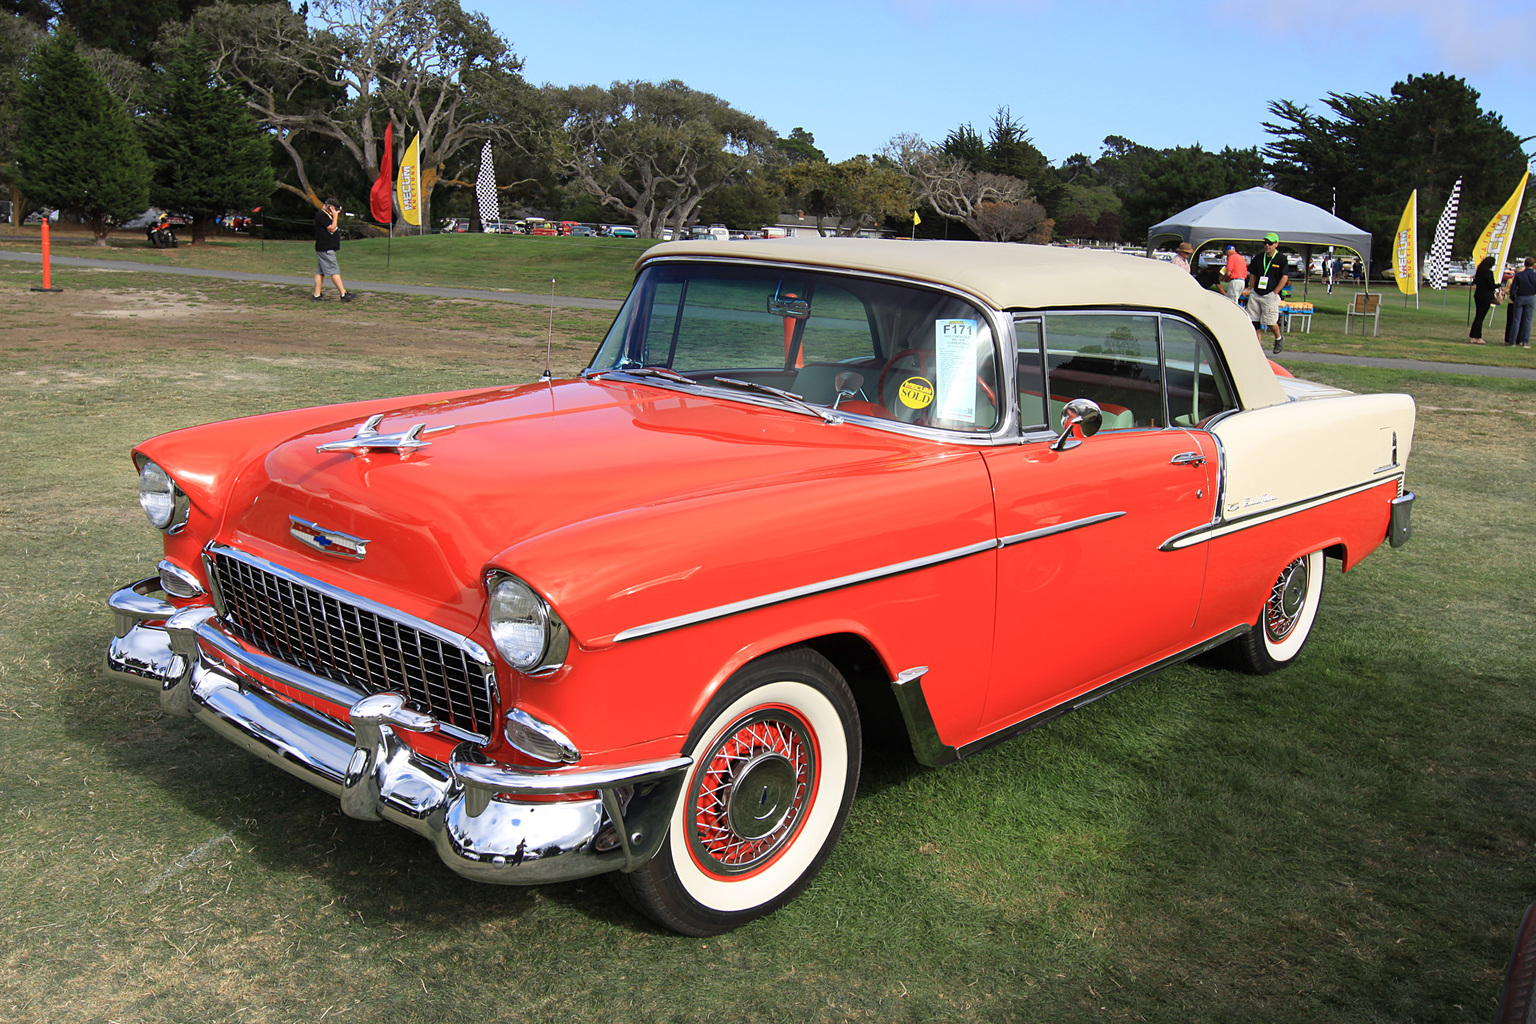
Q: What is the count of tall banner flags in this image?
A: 6